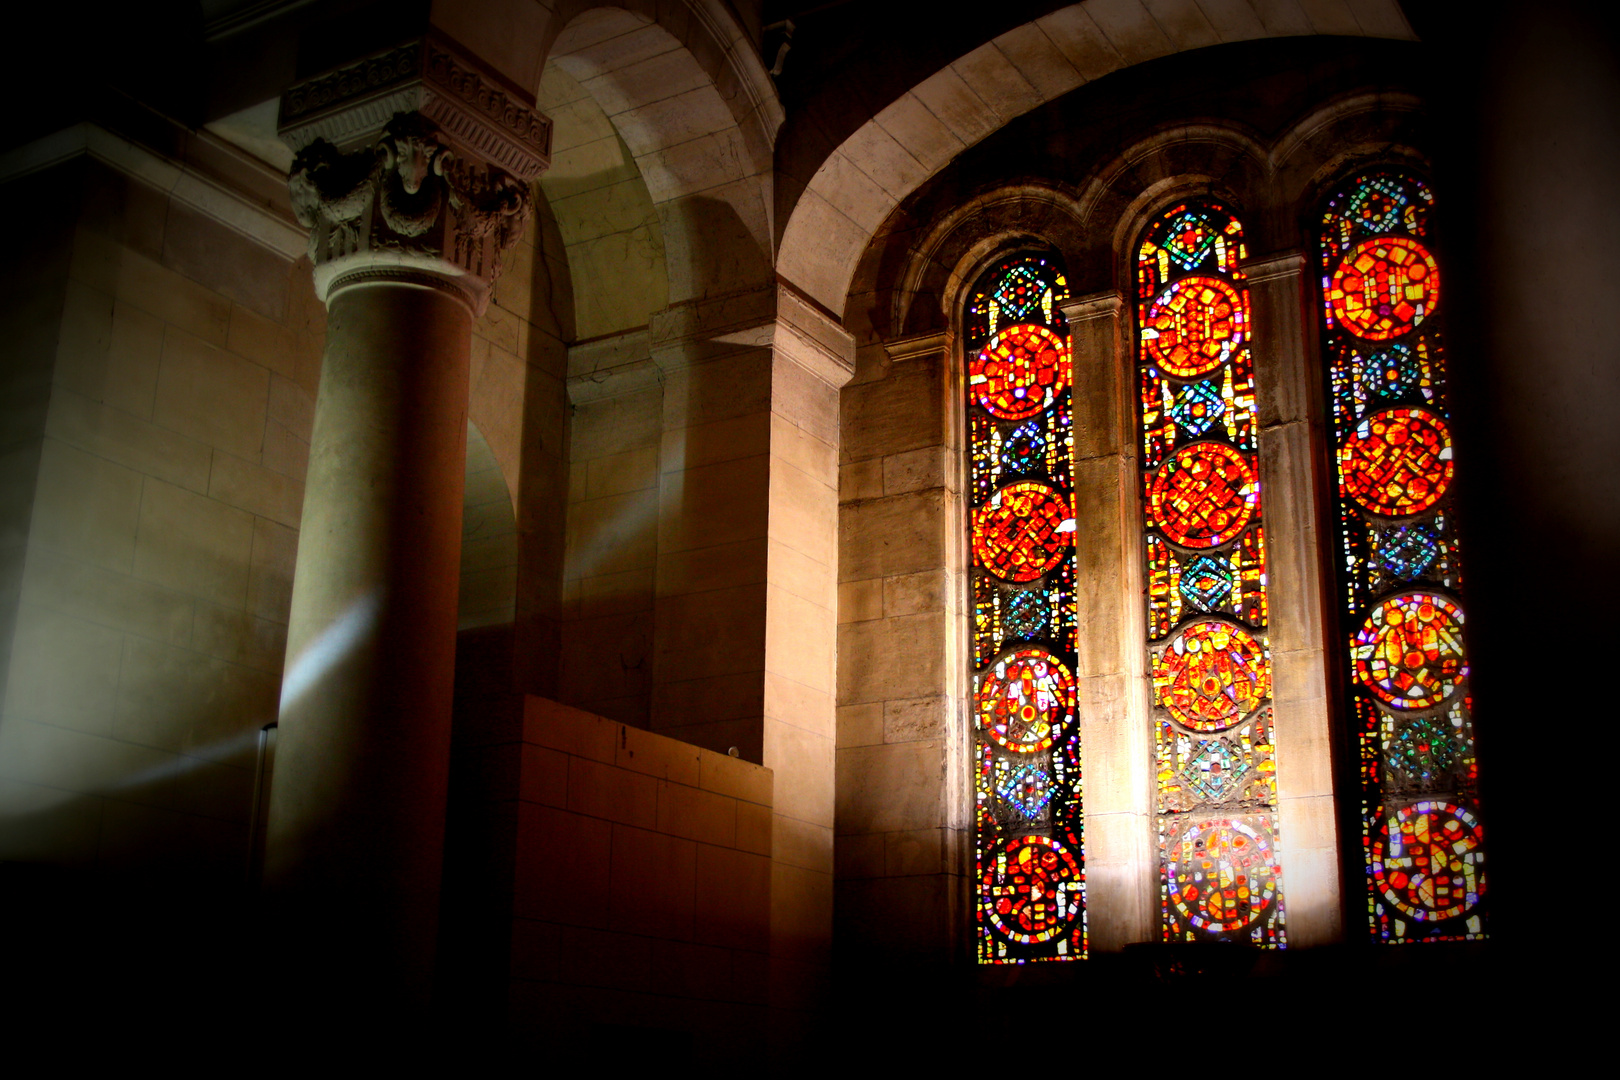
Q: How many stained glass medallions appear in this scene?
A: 12